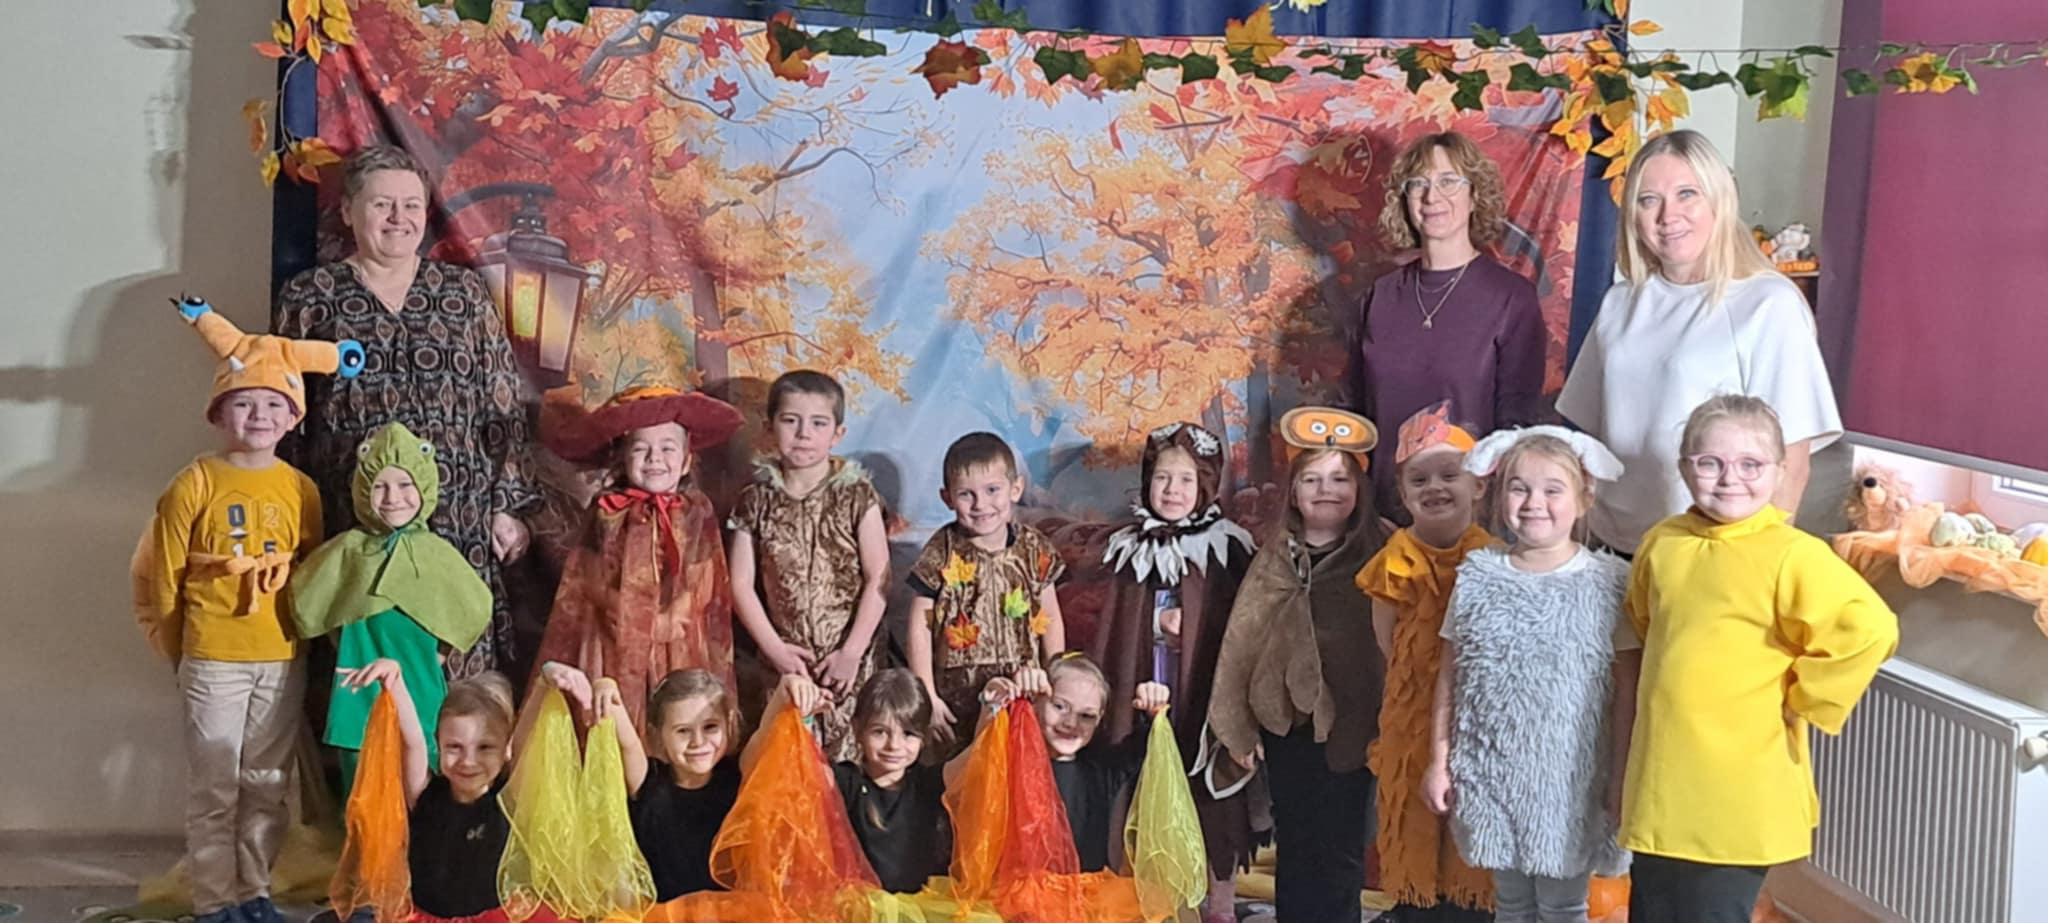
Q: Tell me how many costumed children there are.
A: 14